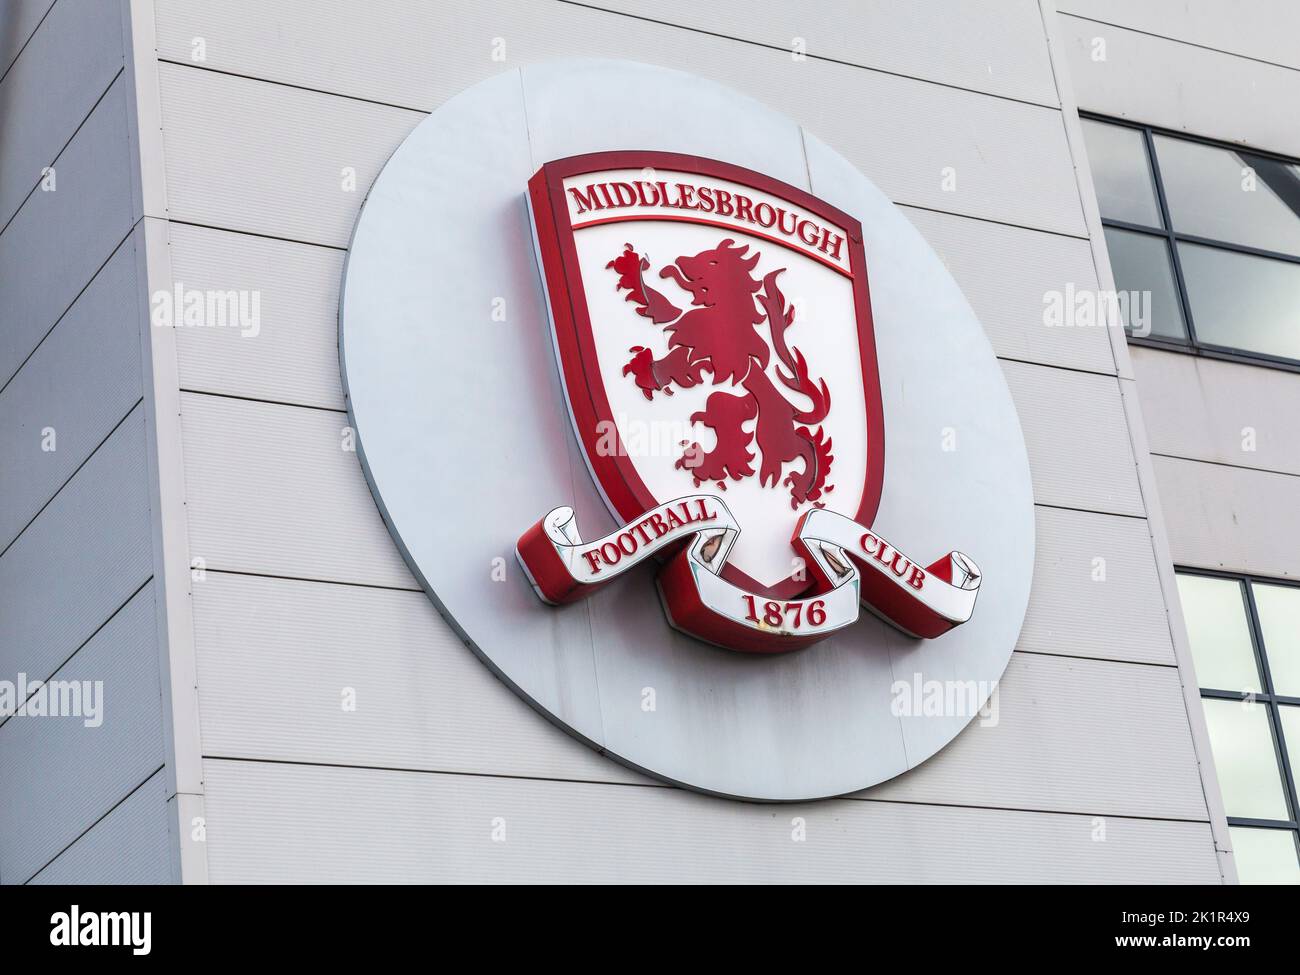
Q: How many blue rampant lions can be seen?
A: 0